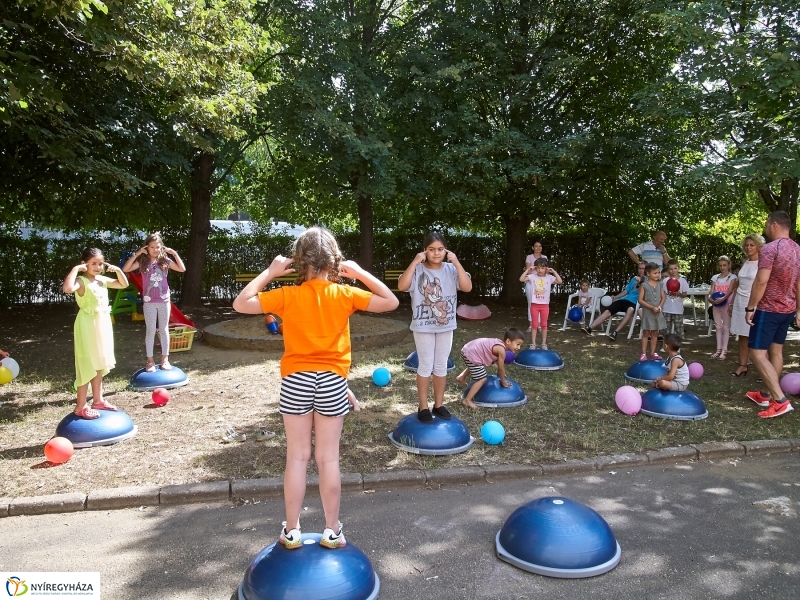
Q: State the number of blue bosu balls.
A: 10